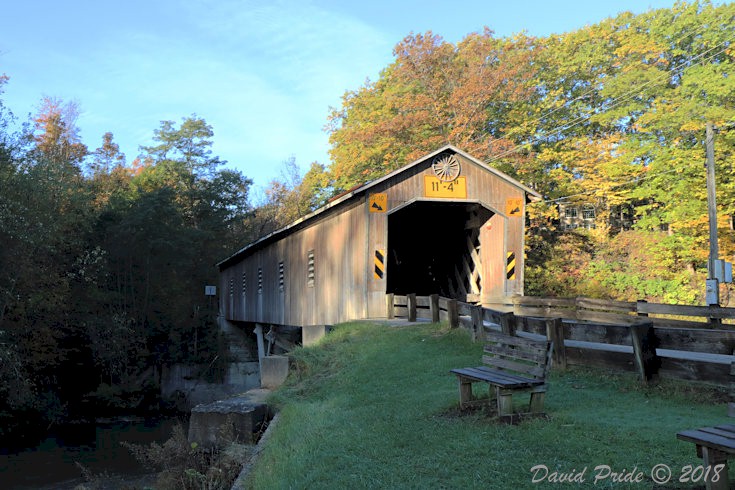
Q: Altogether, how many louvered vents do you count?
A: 5